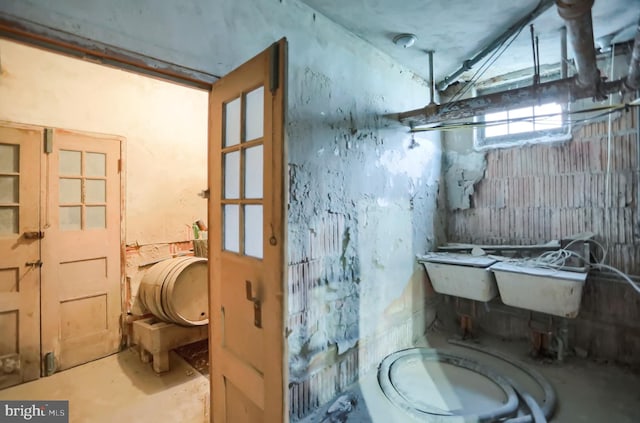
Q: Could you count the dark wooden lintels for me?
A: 1